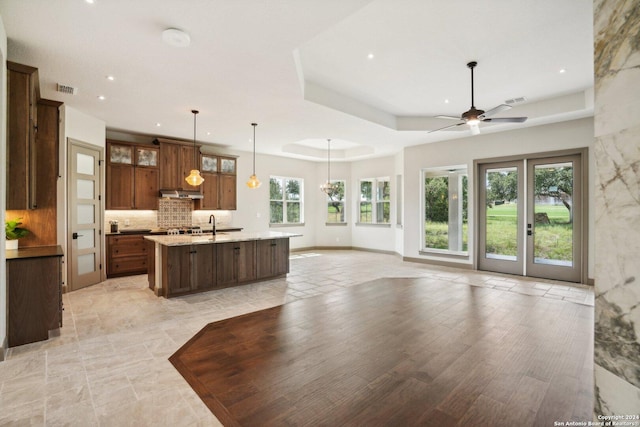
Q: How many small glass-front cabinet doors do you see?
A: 4